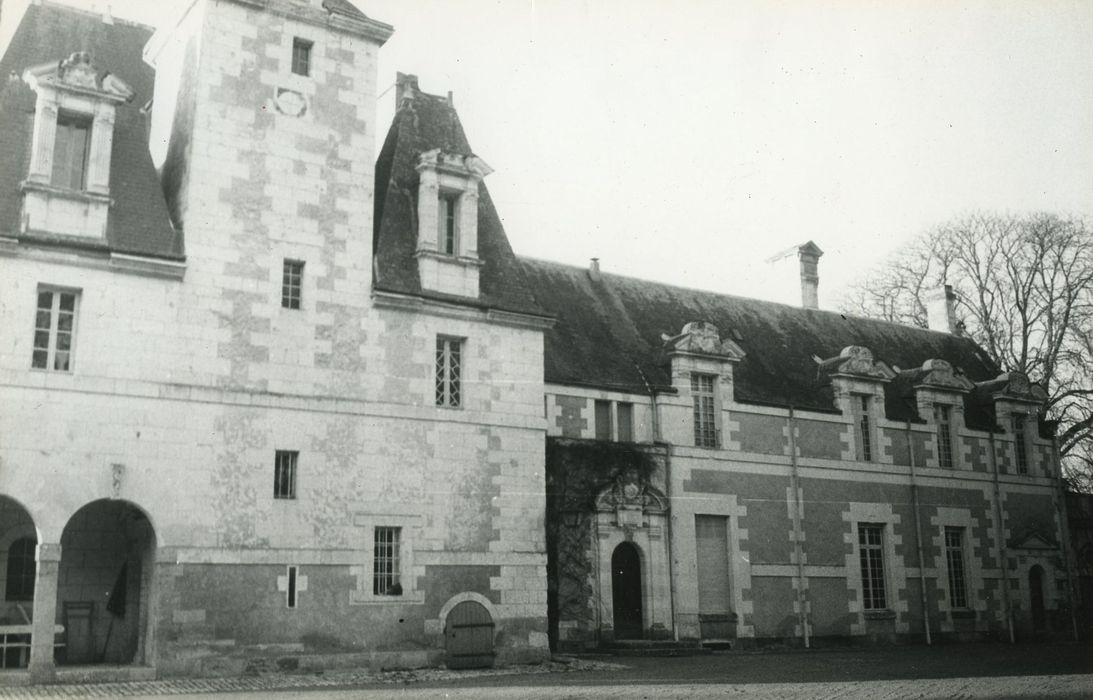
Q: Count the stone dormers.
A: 6